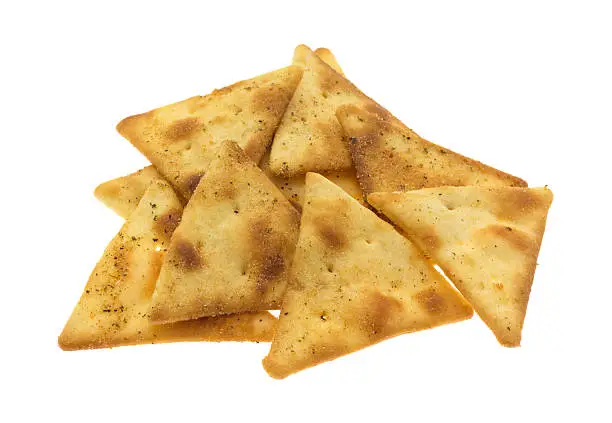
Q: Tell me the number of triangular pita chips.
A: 9